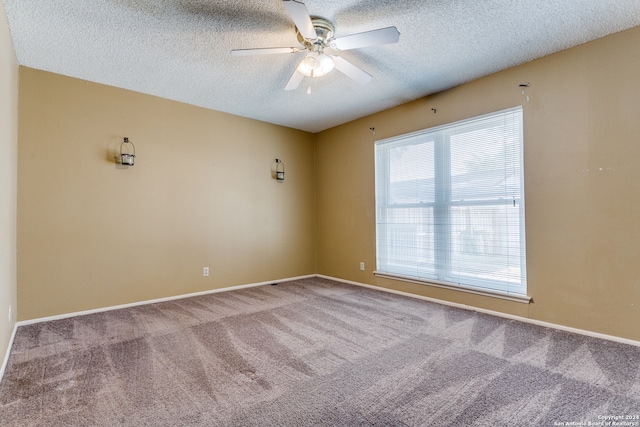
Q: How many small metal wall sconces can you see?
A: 2